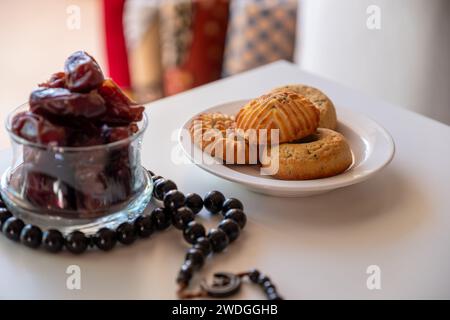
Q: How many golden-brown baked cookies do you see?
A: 4